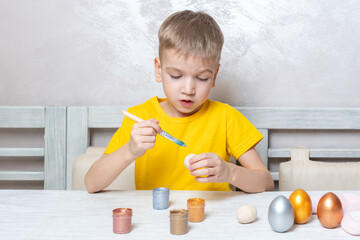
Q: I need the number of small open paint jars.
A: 4